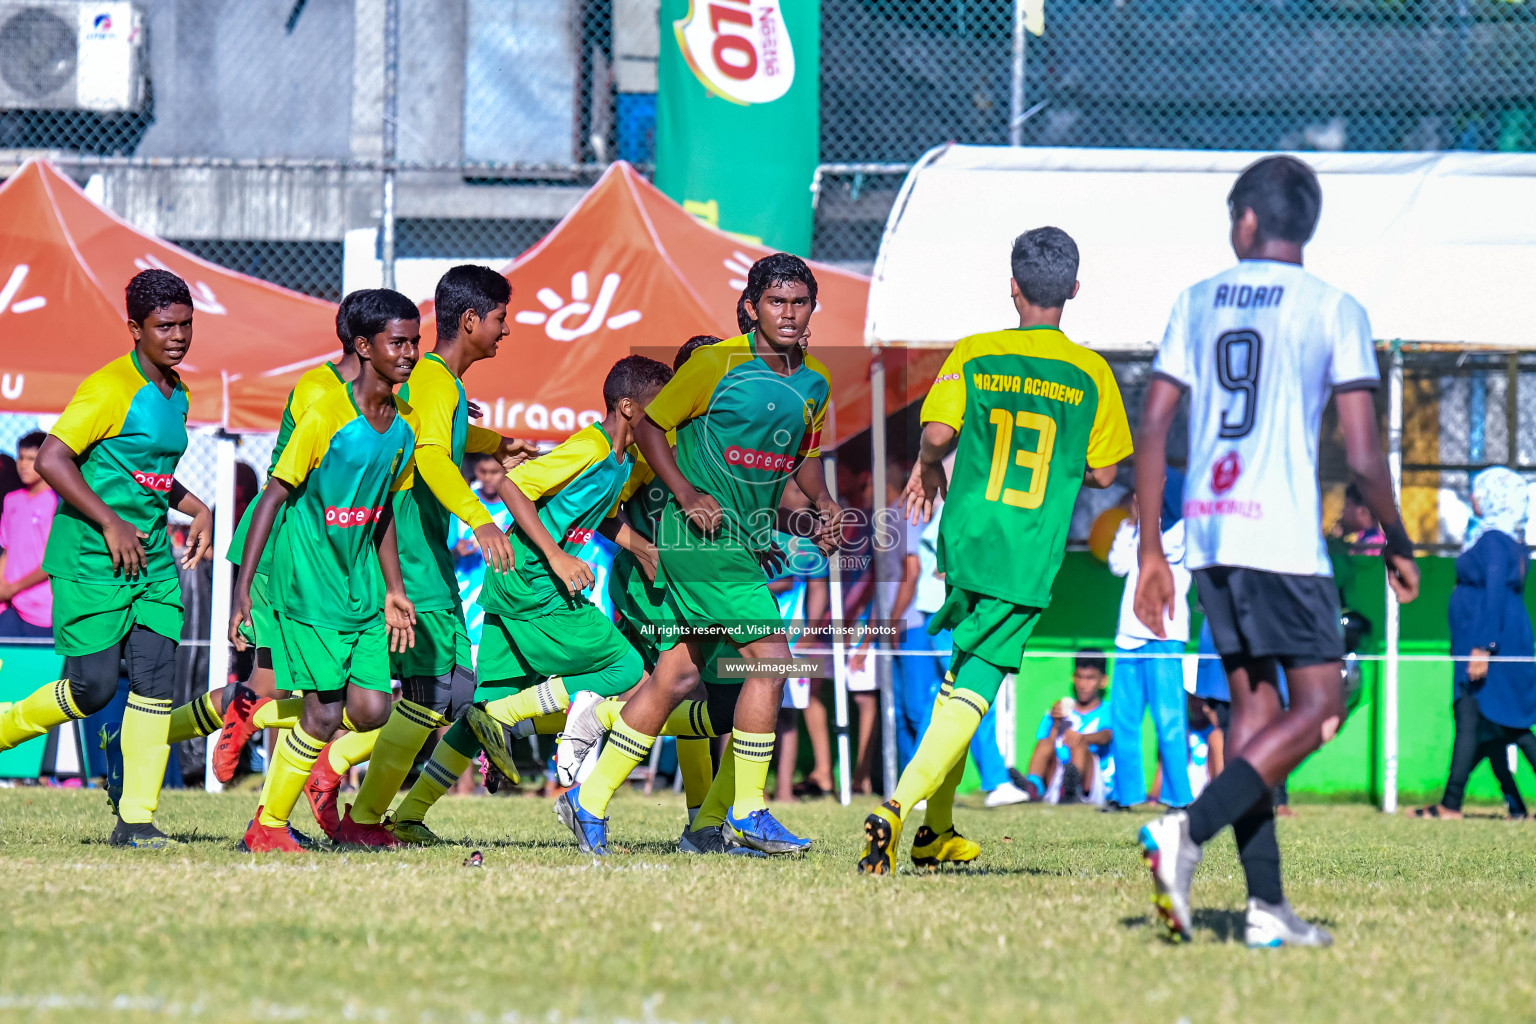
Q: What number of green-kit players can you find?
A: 9